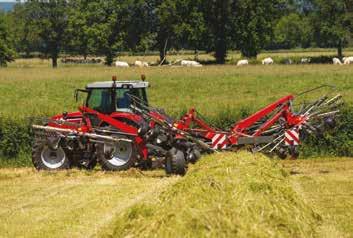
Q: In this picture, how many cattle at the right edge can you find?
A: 2